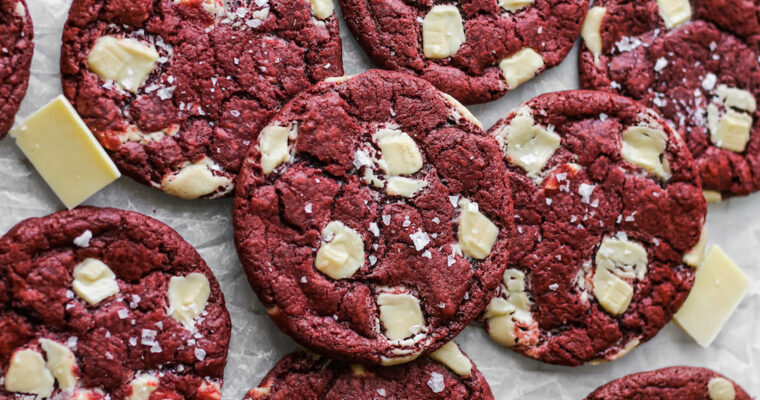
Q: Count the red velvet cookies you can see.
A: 9